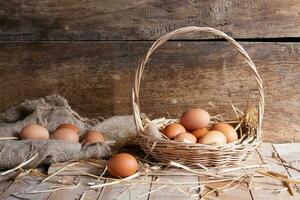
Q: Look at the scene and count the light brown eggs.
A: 11